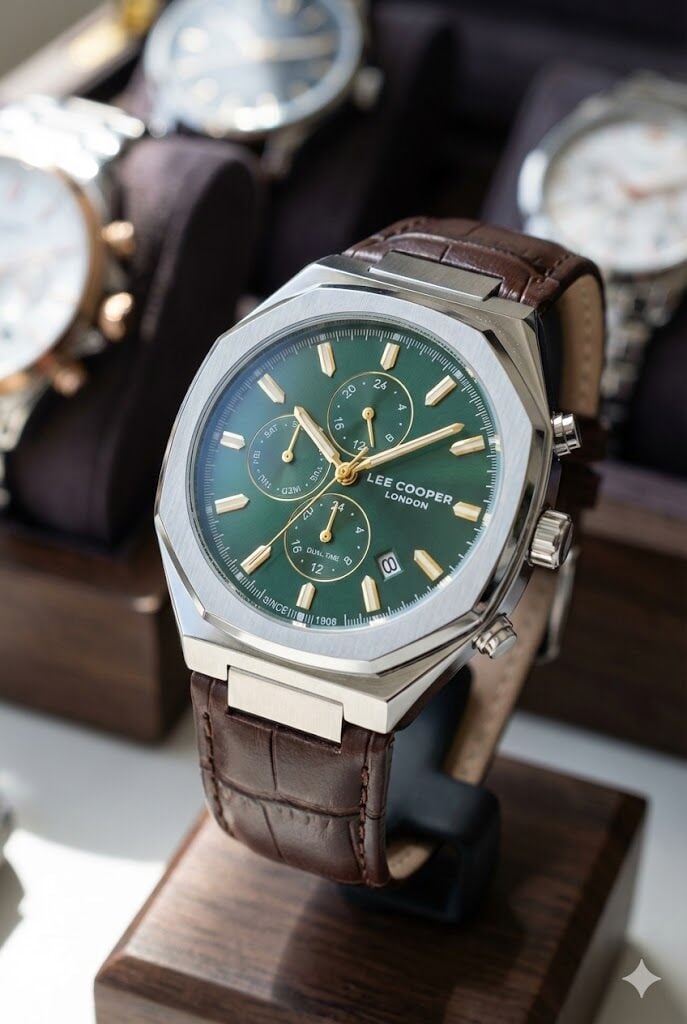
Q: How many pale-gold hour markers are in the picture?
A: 12